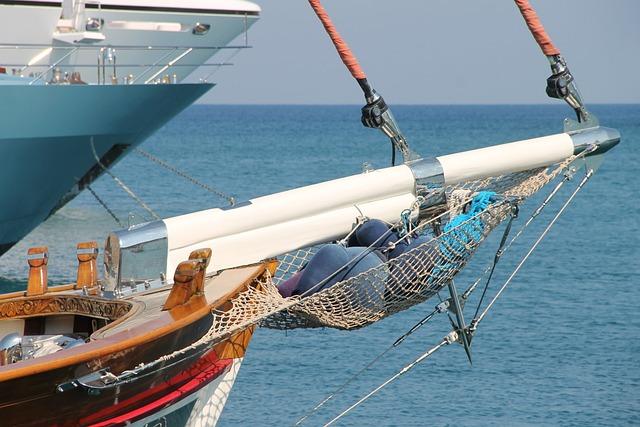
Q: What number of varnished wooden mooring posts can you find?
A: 4